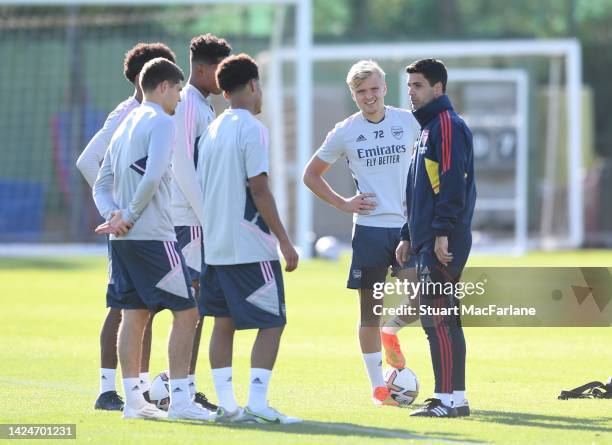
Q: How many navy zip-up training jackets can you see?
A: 1